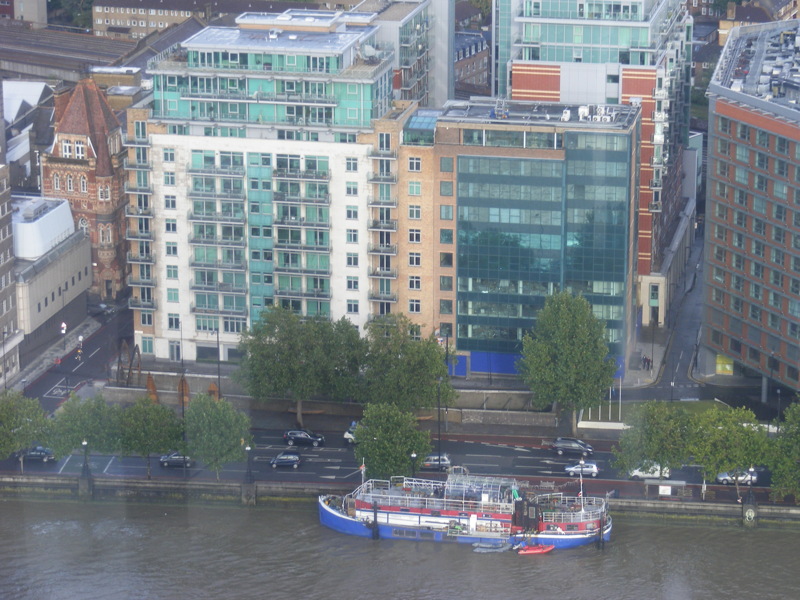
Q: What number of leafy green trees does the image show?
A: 11